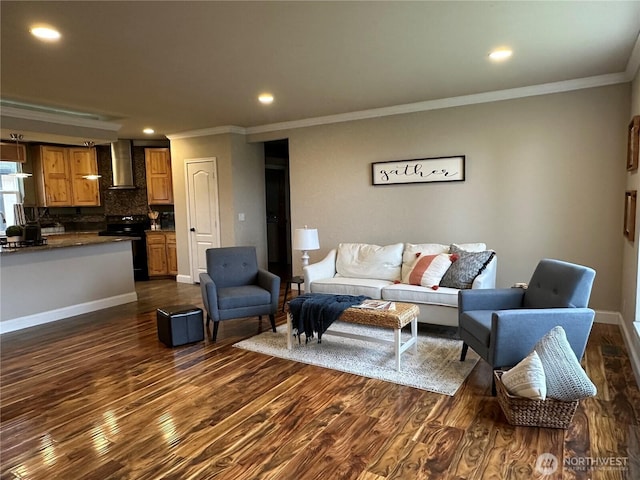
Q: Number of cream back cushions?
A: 2